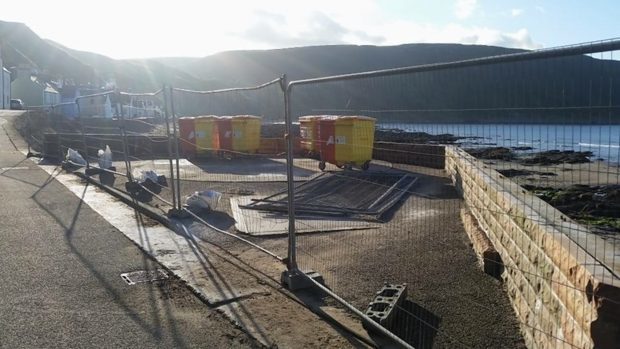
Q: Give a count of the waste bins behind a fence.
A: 4